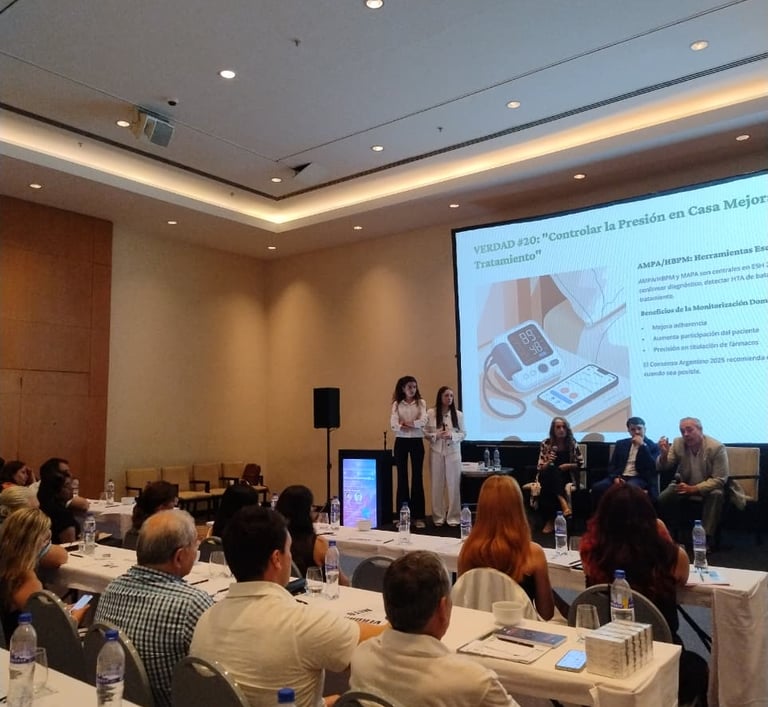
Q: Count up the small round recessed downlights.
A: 14